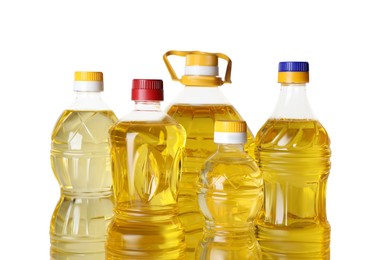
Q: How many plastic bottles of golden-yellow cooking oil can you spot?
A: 5